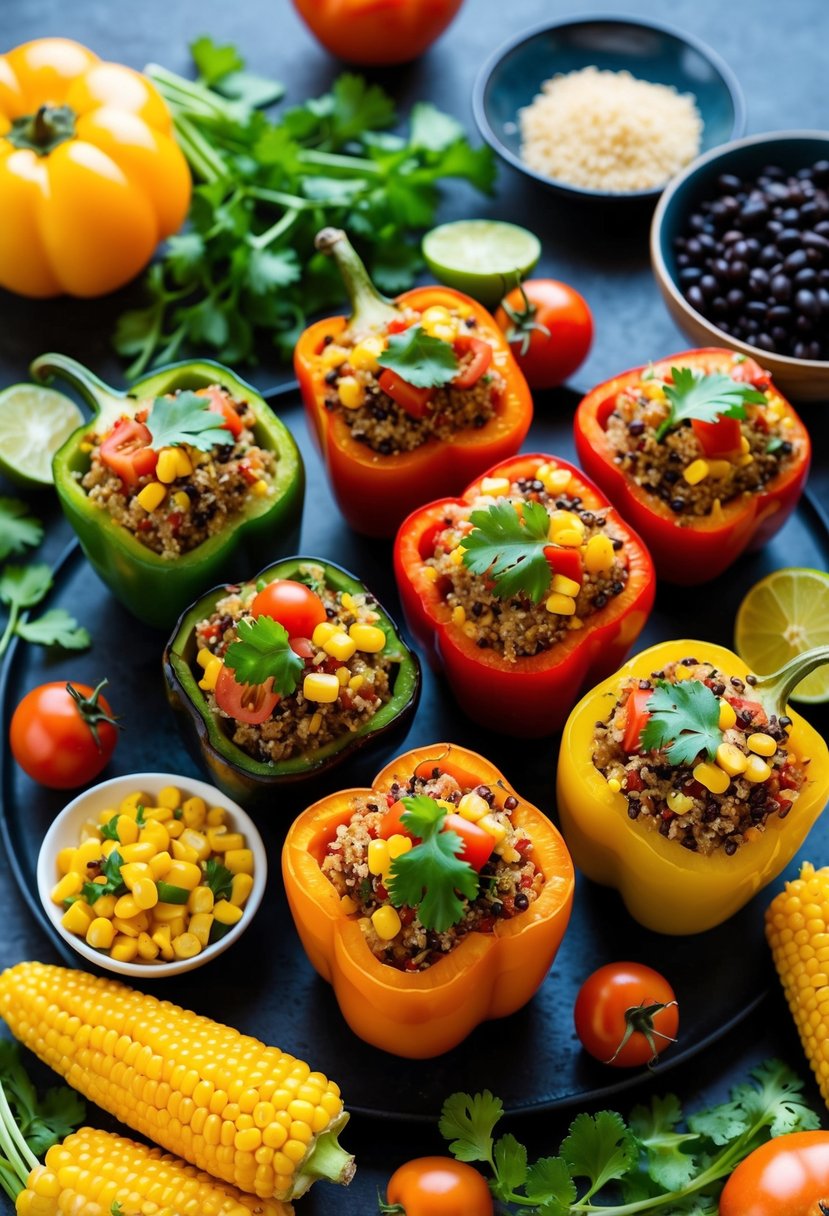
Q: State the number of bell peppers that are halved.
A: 7